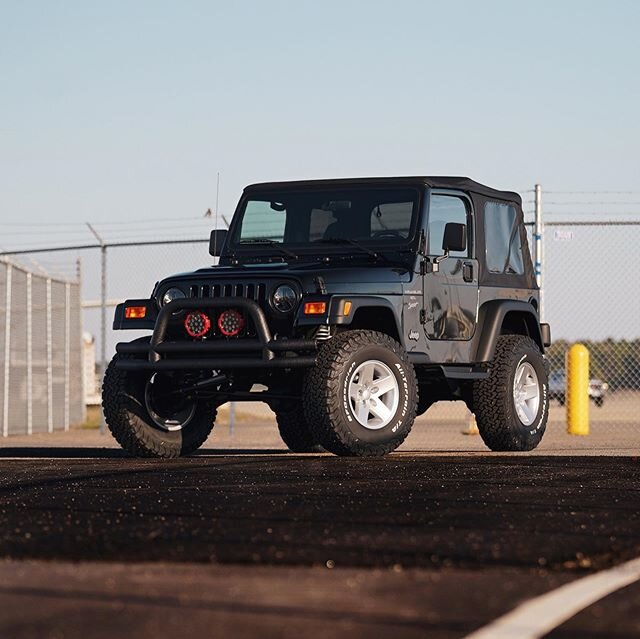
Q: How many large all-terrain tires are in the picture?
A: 4